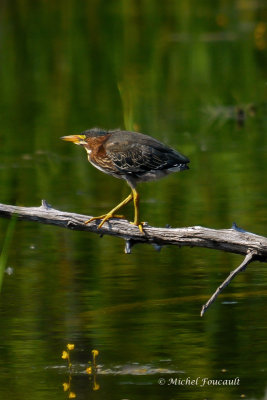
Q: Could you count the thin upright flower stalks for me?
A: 2